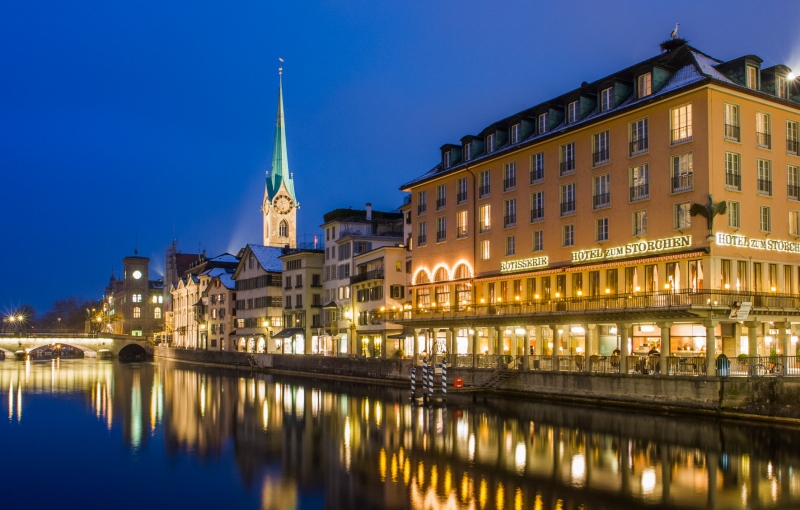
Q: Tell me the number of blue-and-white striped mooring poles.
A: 4